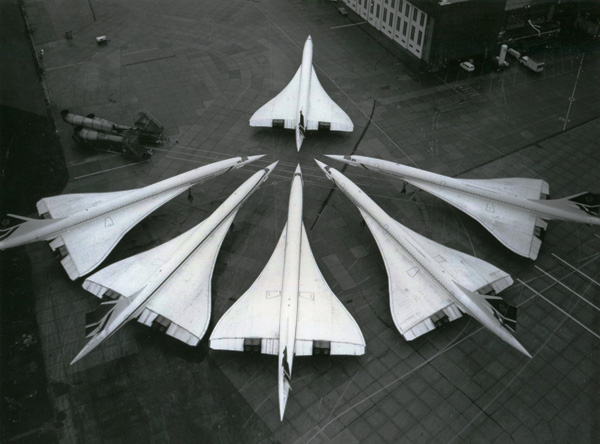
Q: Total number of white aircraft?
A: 6